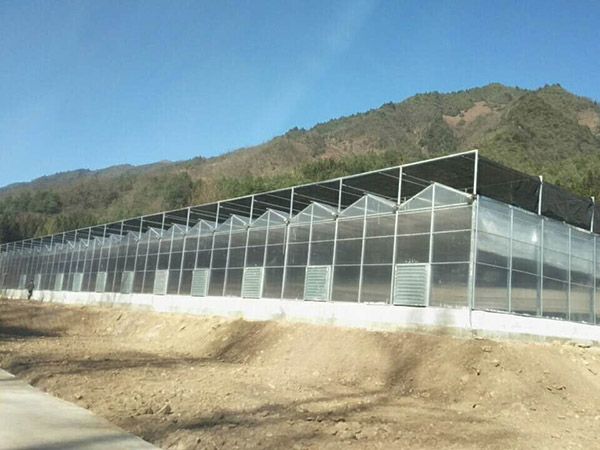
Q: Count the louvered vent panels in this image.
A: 11